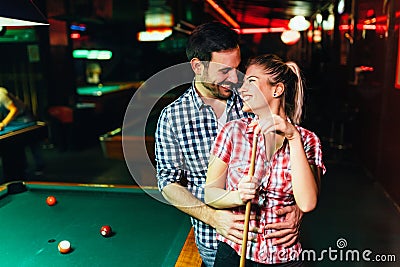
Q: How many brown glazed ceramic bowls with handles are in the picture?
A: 0